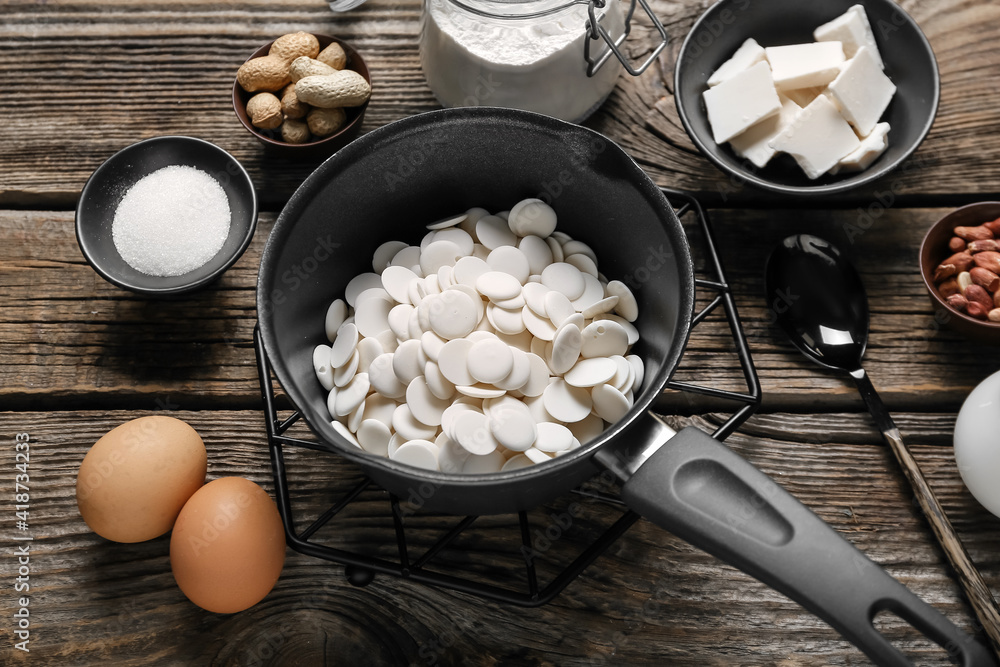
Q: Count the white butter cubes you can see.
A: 8